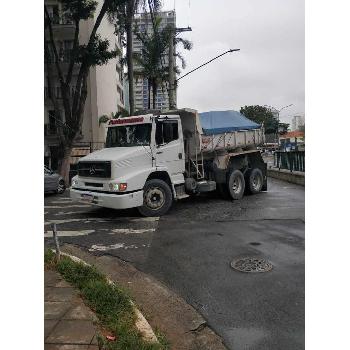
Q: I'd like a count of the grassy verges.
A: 1